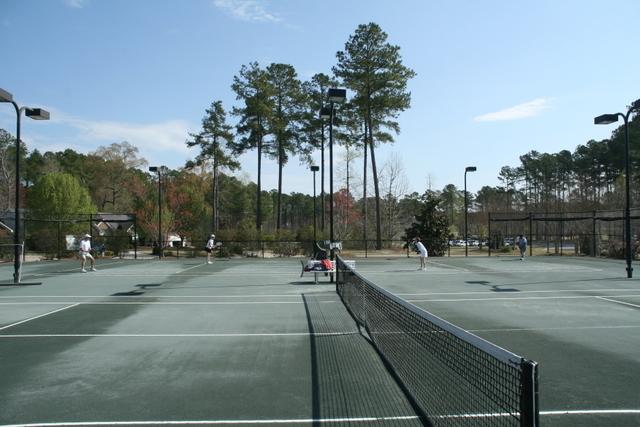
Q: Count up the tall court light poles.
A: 6